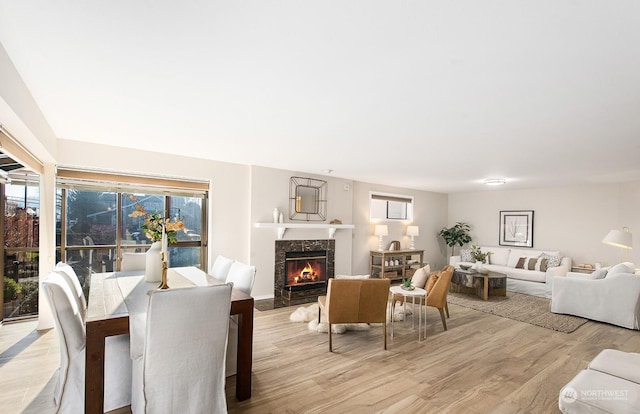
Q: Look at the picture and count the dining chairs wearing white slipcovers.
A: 6